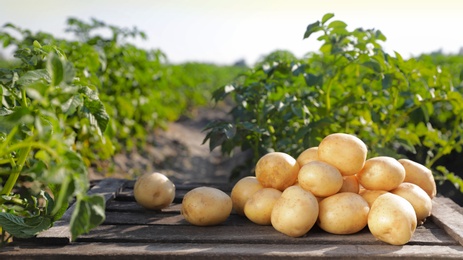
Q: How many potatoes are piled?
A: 14